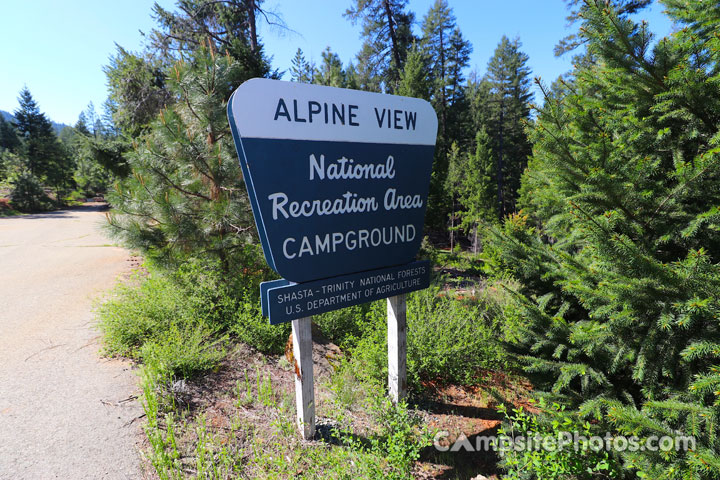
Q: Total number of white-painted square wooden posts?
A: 2